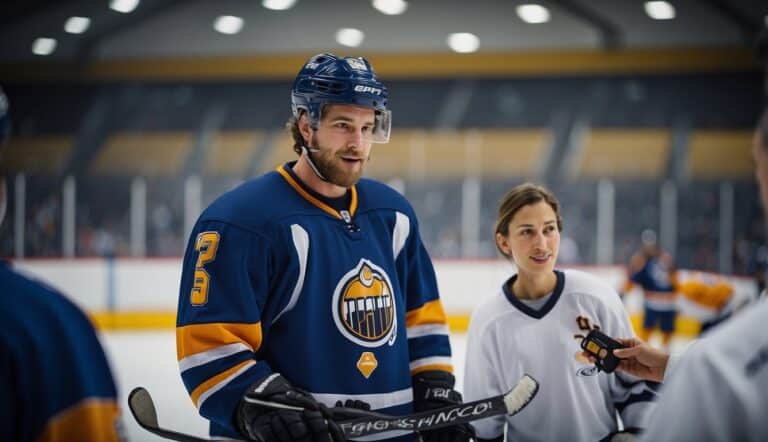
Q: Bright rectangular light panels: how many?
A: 10